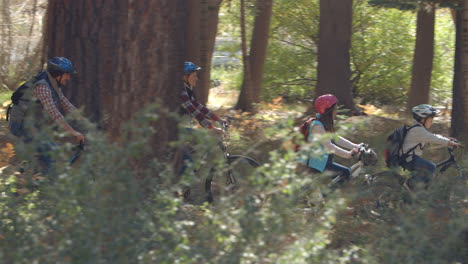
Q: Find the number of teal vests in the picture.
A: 1